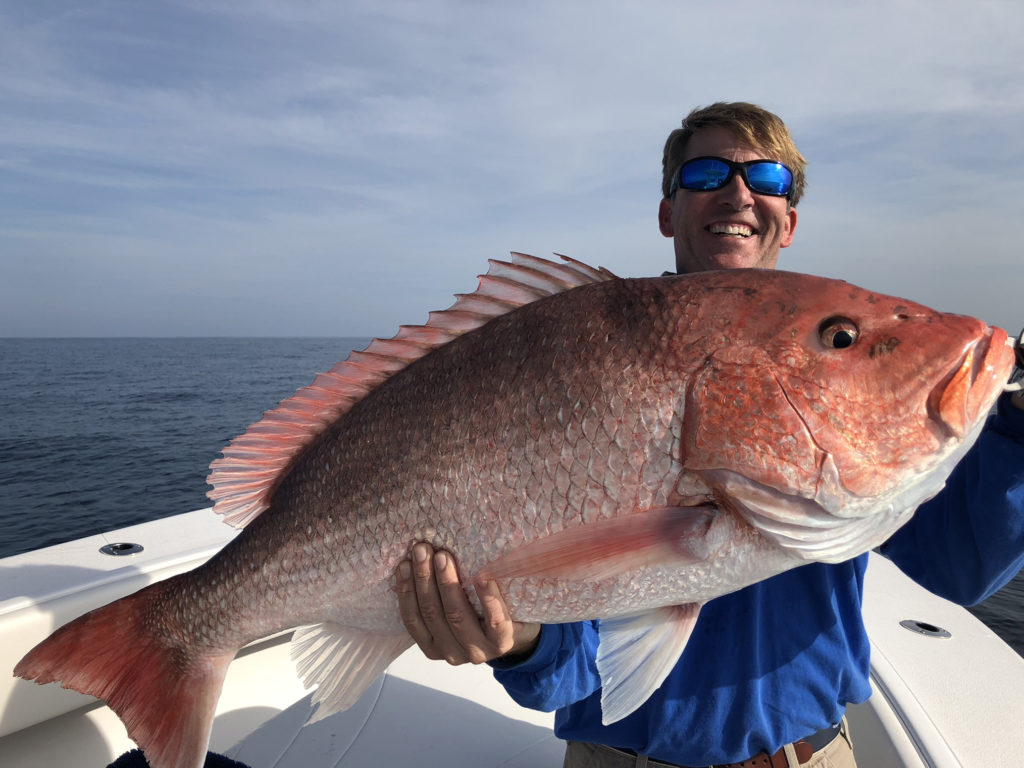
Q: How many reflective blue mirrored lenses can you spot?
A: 2